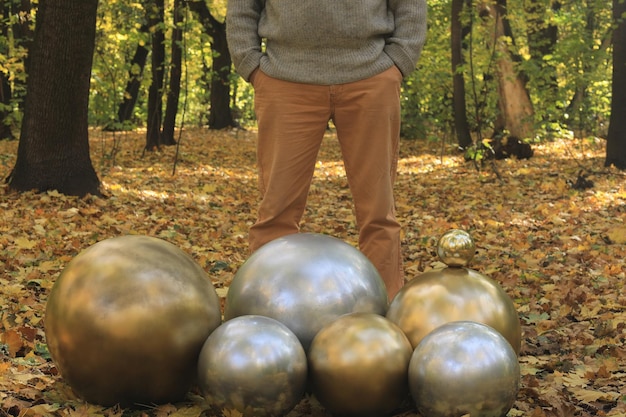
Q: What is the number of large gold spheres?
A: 3